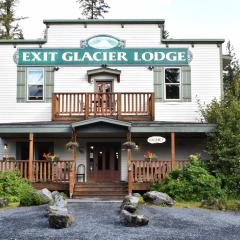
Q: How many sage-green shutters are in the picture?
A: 4